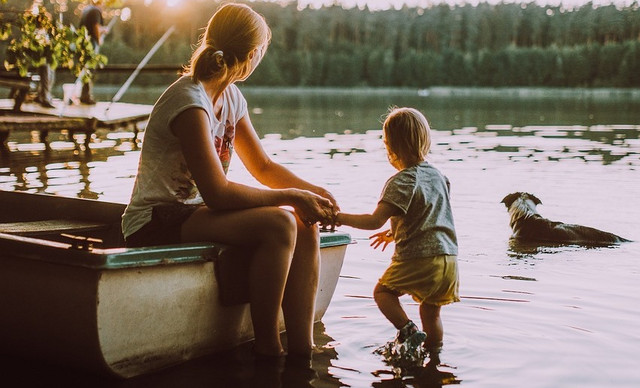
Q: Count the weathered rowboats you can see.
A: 1